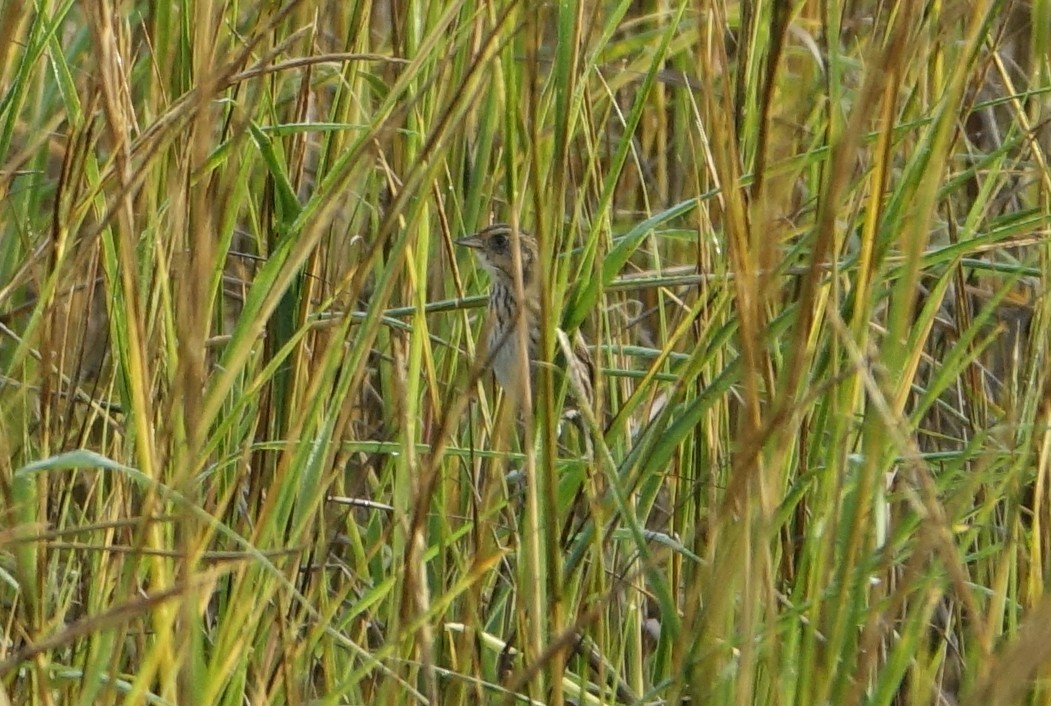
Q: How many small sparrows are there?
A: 1